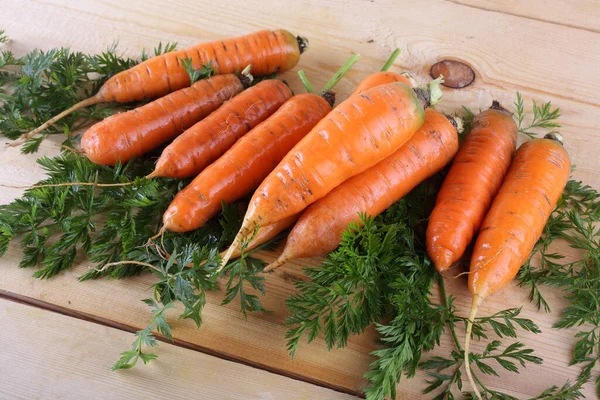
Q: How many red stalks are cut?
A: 0